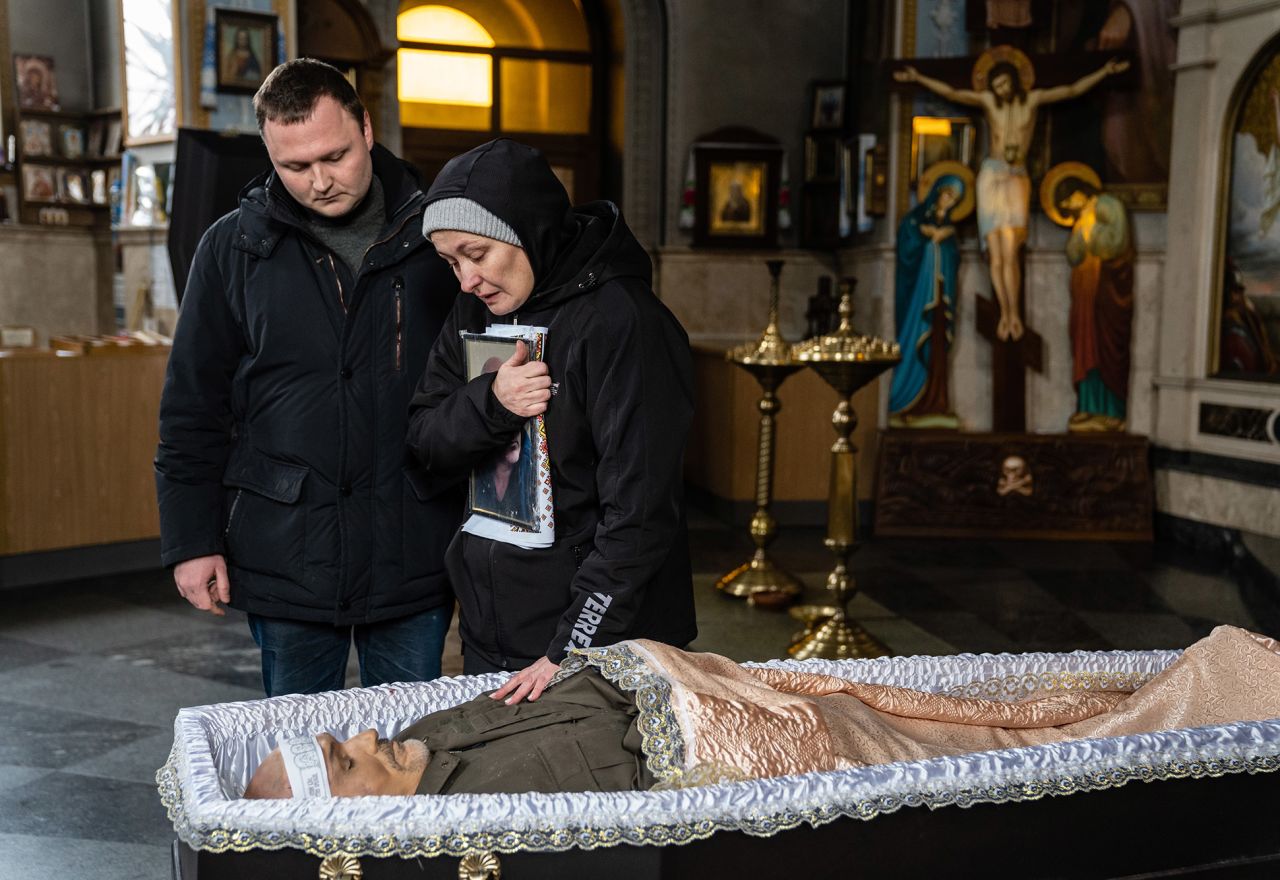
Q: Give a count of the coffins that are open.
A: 1